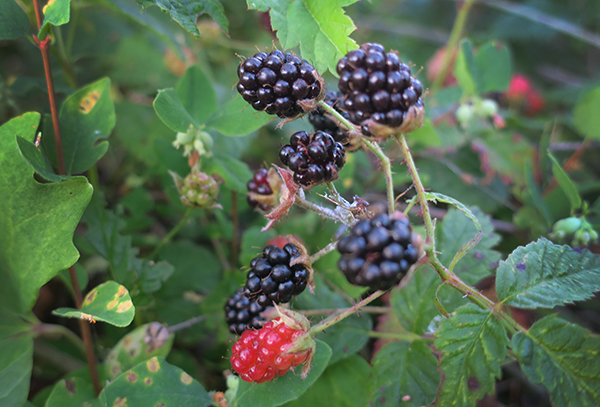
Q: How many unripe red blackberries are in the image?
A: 1